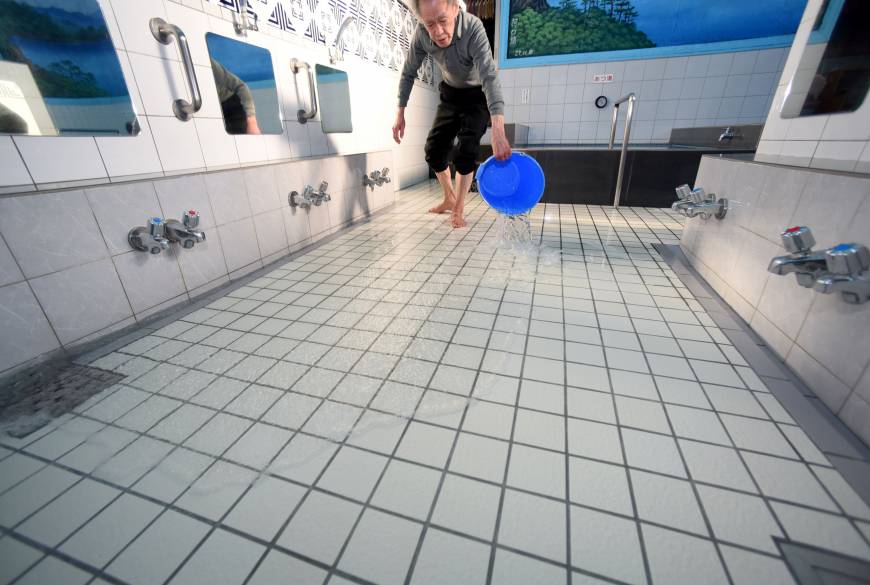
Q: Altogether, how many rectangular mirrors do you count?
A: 4